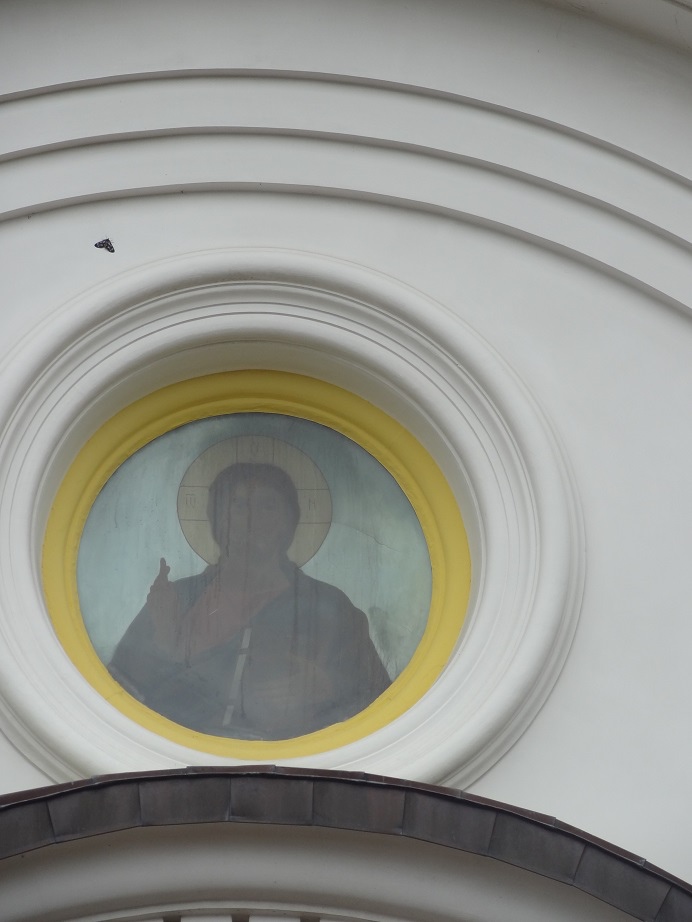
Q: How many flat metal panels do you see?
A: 9